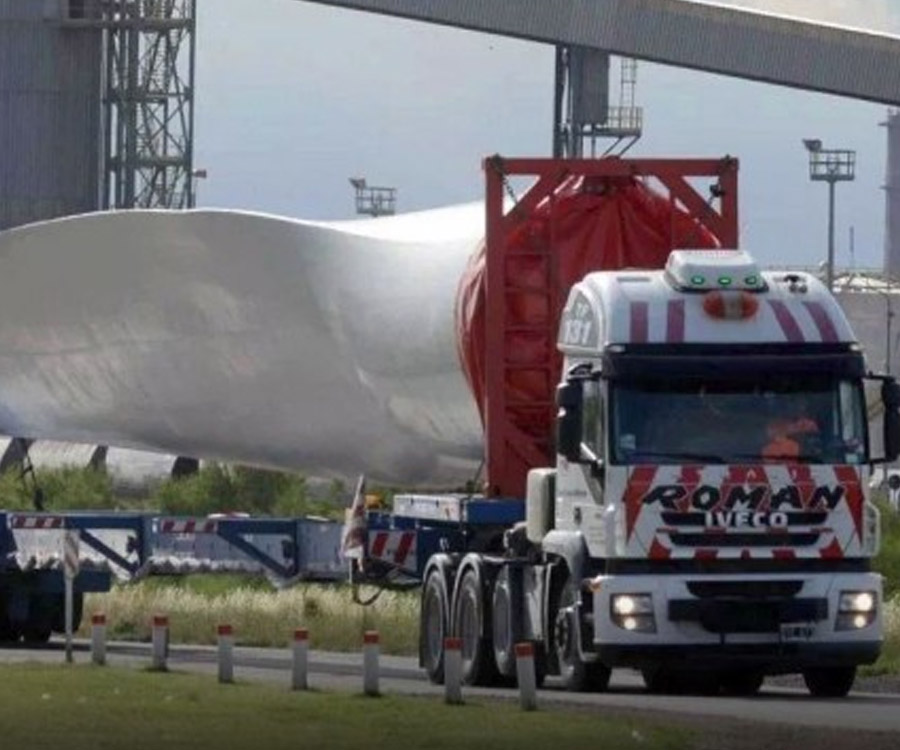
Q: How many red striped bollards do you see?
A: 7